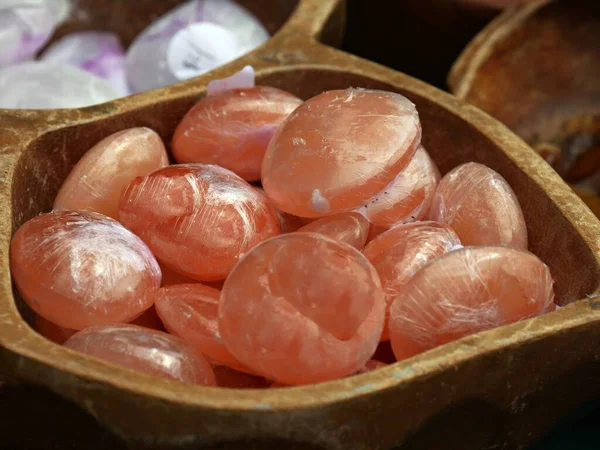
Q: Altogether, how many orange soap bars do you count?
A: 13